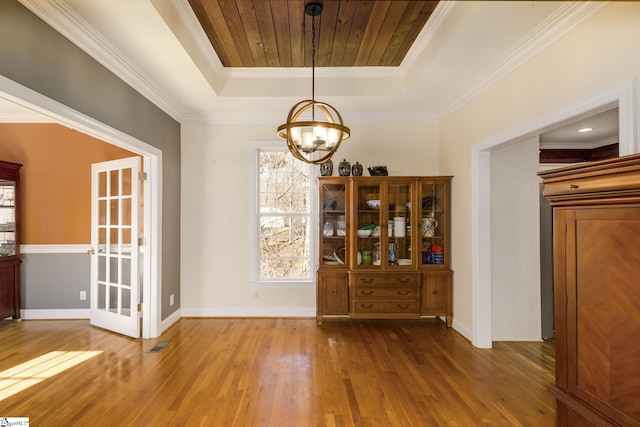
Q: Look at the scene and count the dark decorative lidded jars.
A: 3